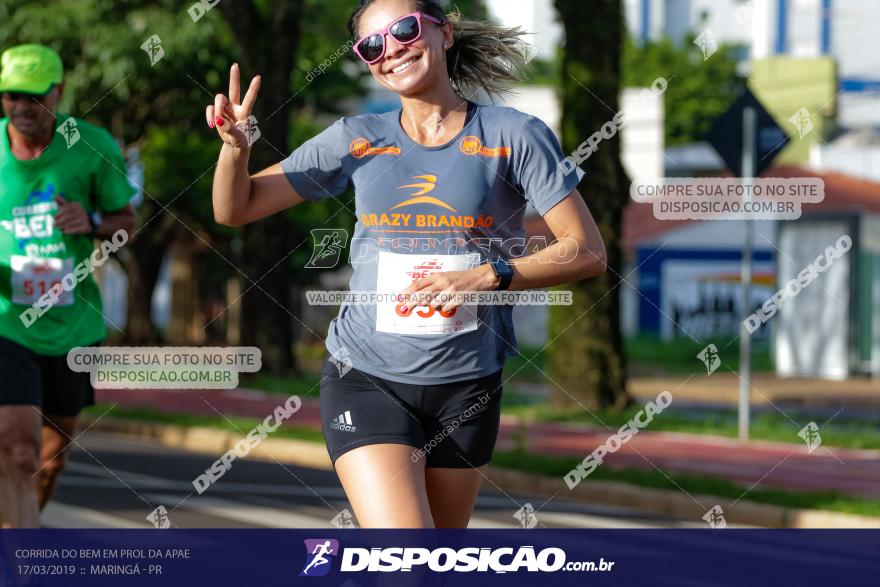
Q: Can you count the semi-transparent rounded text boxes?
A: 3